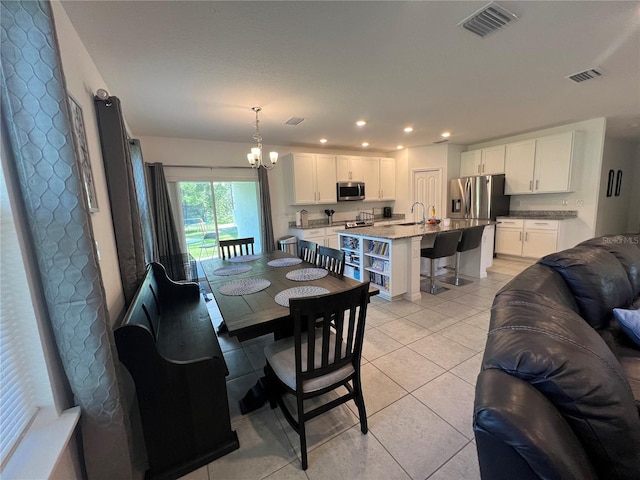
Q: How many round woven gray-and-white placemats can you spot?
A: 6